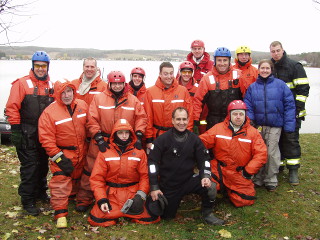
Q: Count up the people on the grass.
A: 15